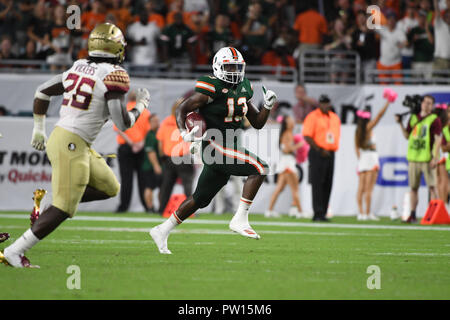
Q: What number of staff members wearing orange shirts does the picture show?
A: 3